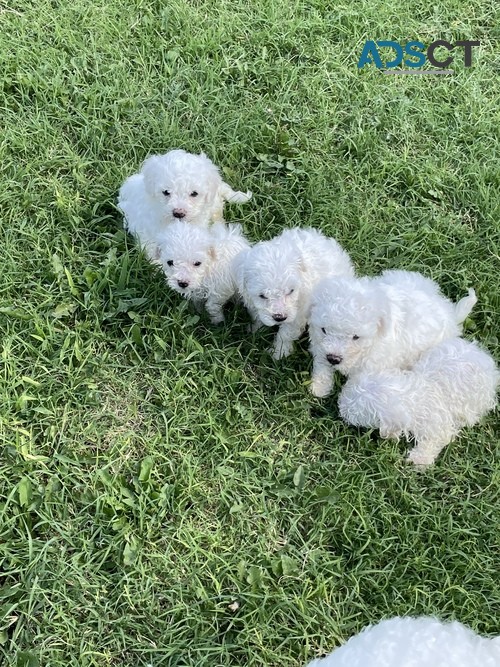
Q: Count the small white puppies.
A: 5